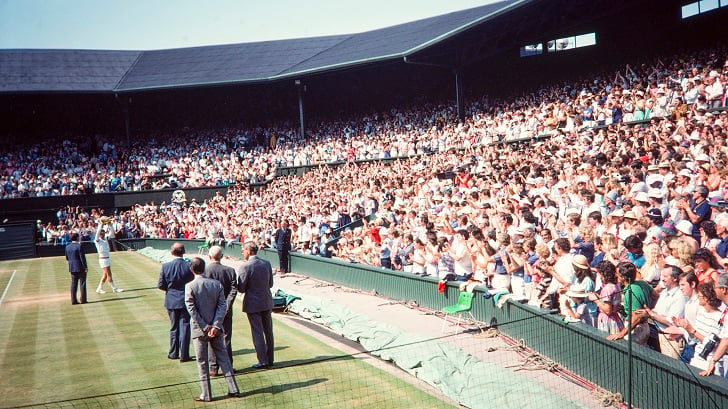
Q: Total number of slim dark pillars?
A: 3